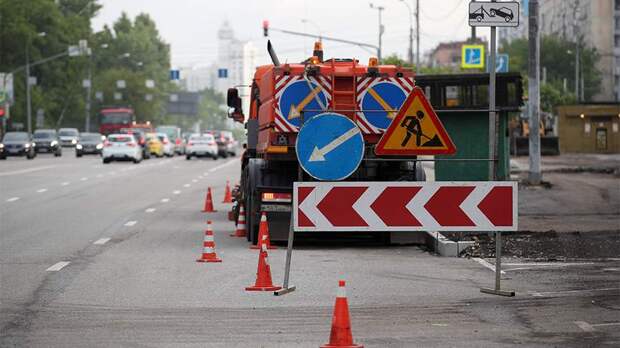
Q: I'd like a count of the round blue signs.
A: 3